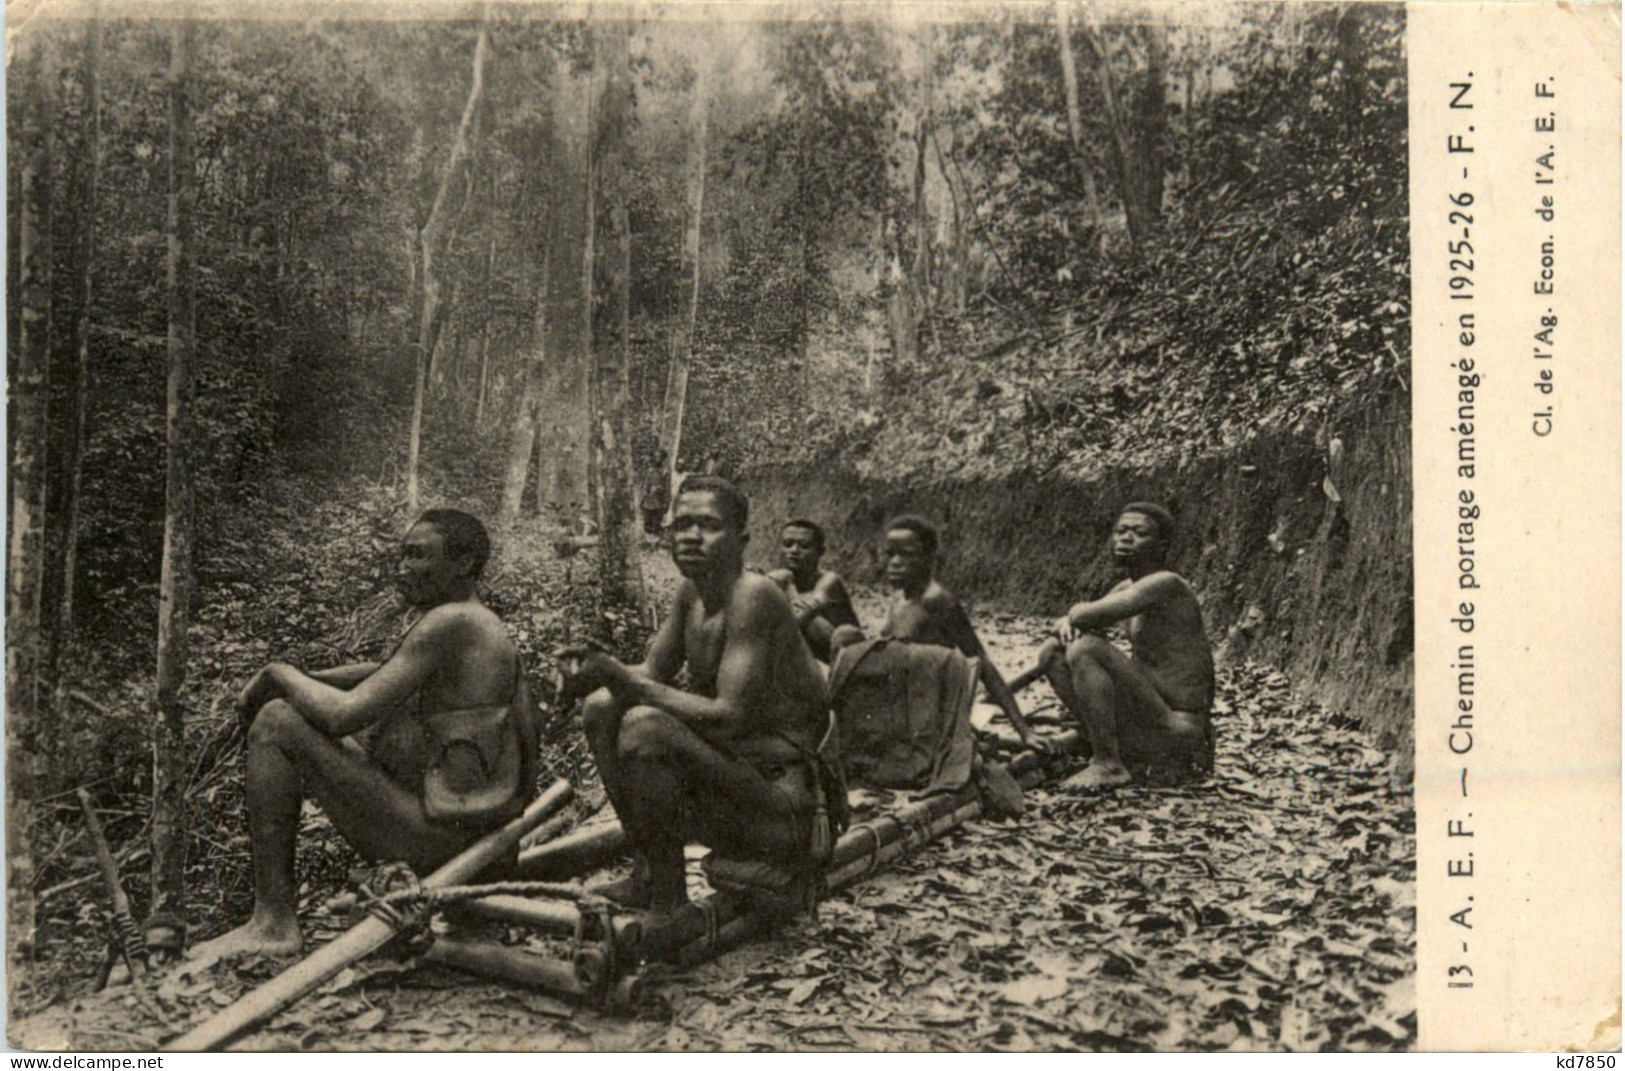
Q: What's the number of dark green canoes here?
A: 0